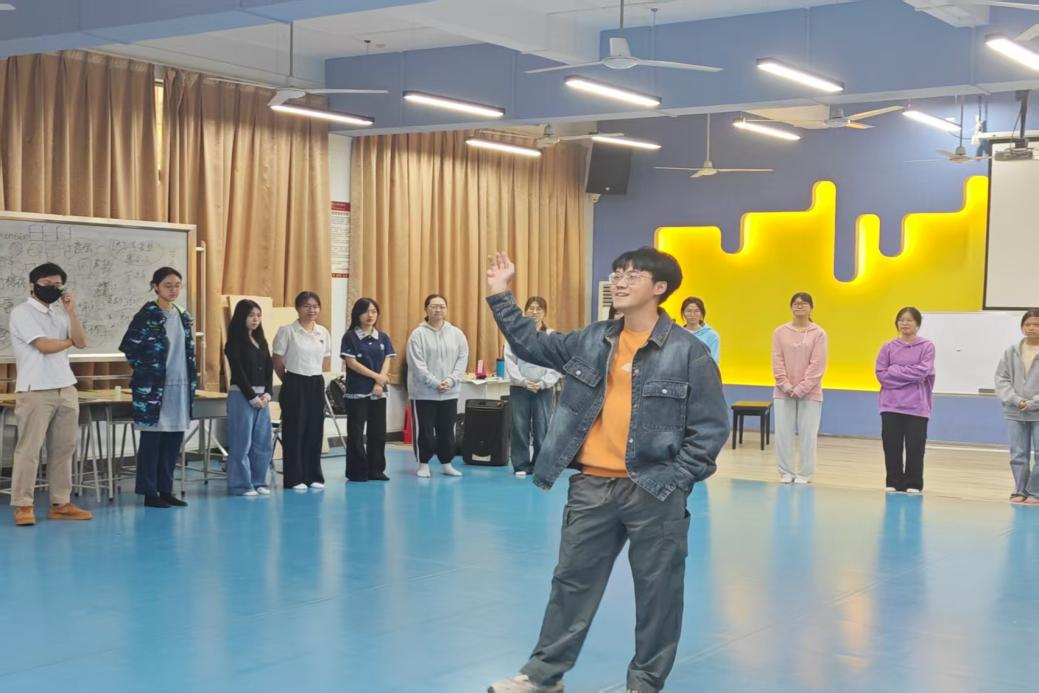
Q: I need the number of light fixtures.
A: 9